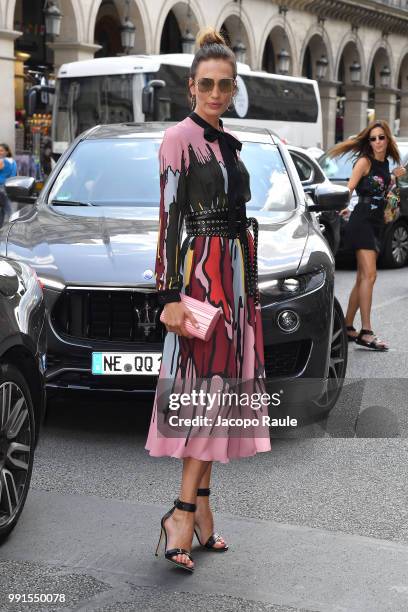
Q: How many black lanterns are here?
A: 8